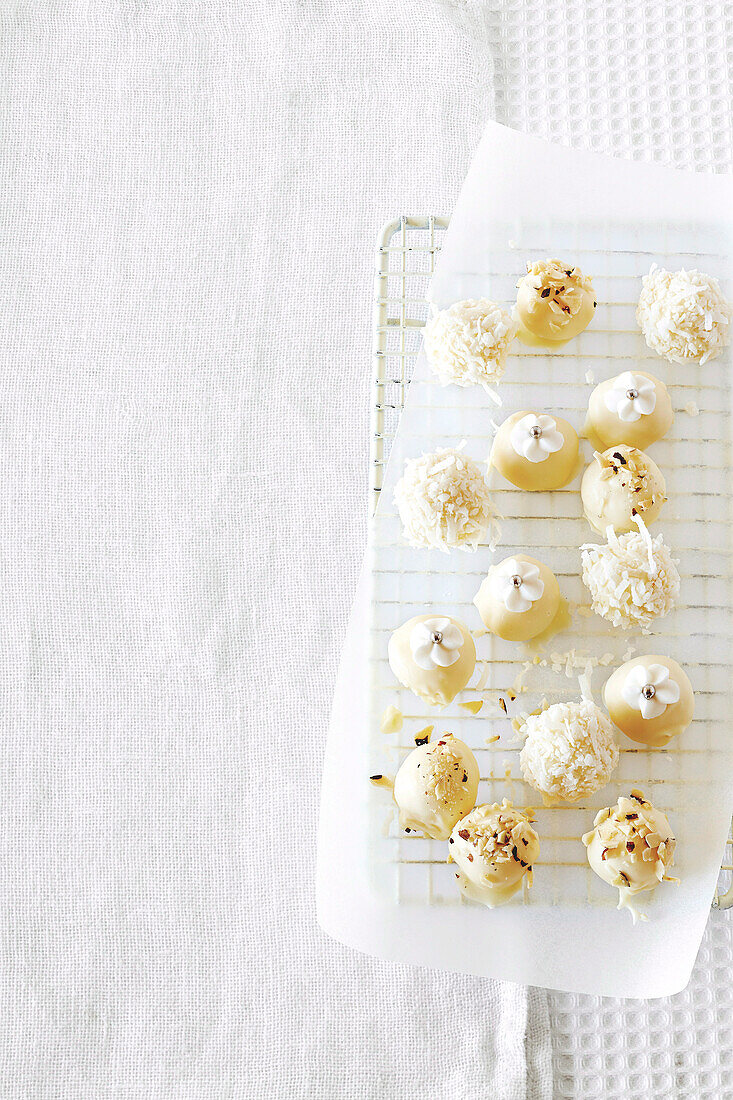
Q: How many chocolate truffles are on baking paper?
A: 15